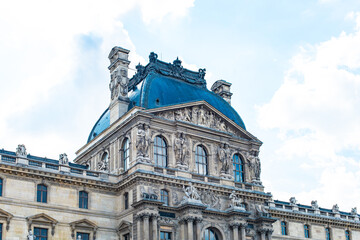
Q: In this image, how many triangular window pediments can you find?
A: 4